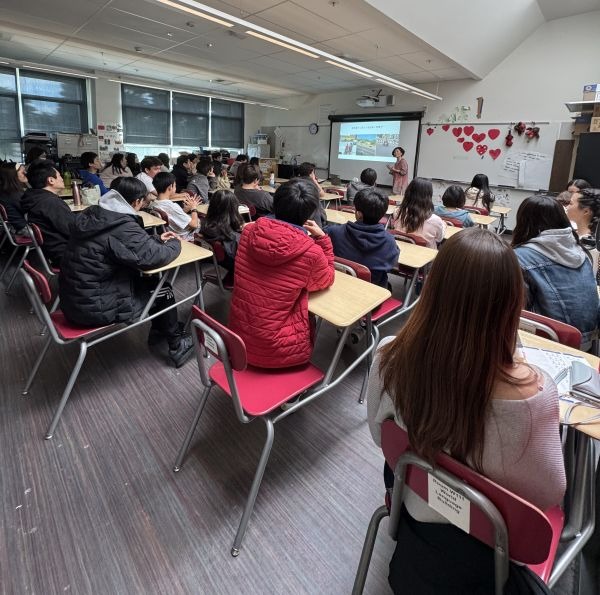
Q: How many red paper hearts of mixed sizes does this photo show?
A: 10